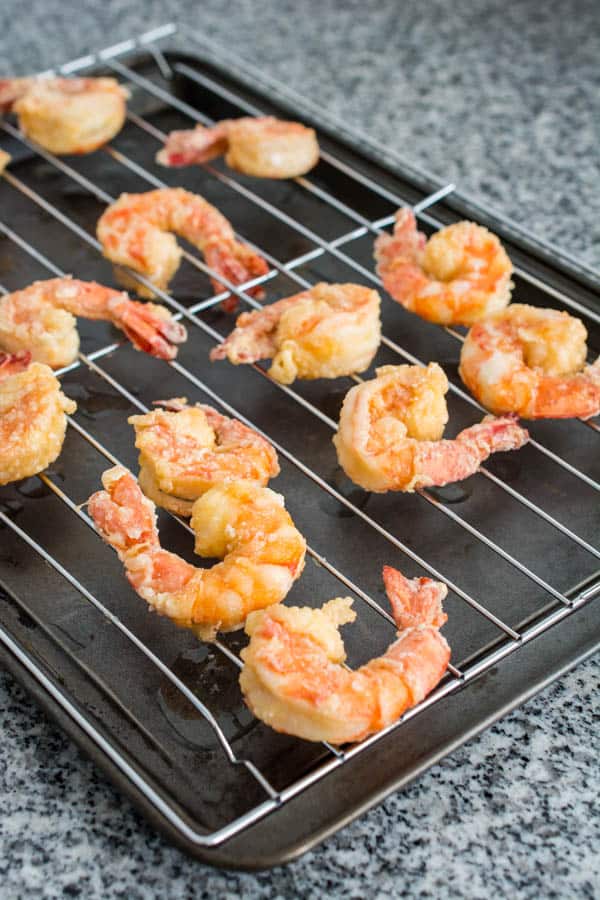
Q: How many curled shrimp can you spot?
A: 12